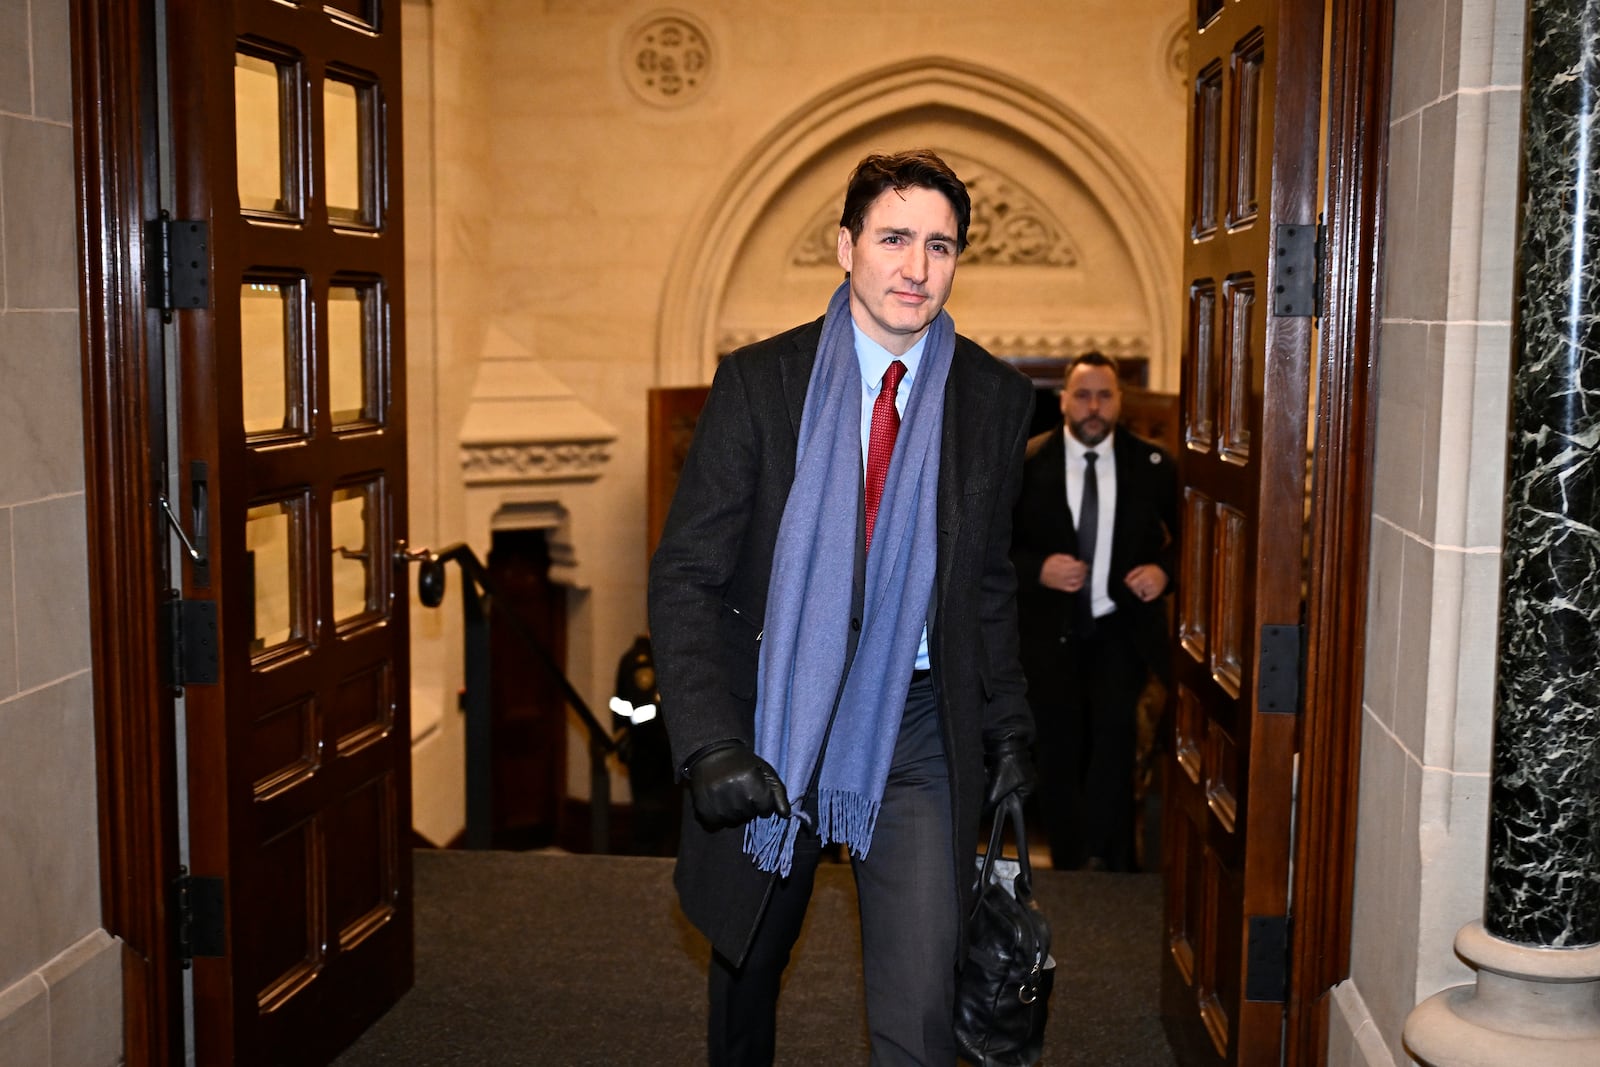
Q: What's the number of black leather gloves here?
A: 2